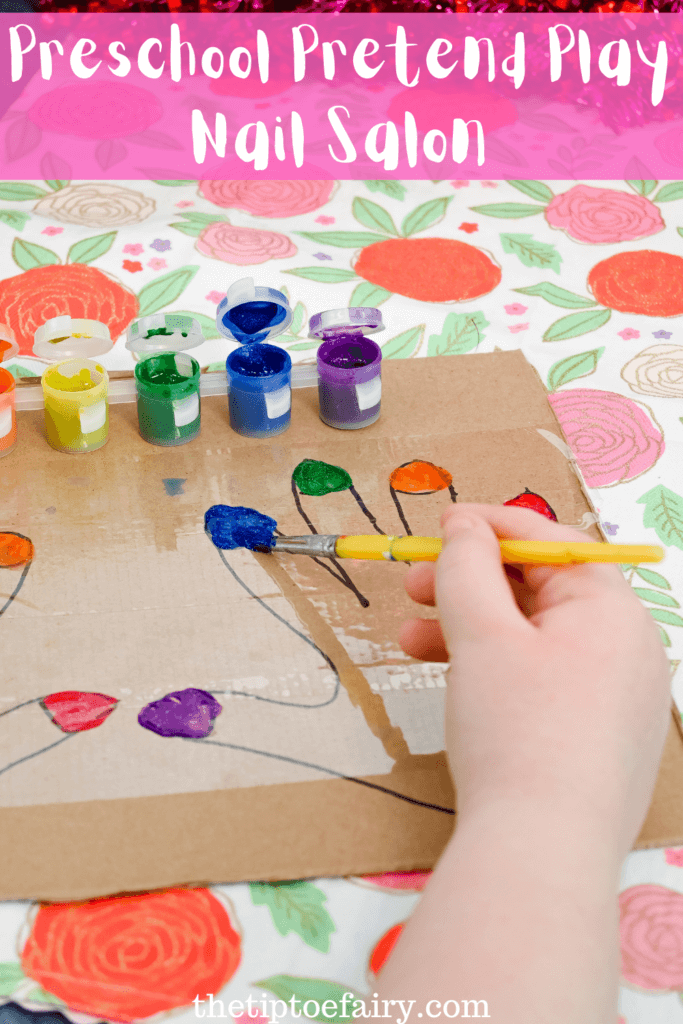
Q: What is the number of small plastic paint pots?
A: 5